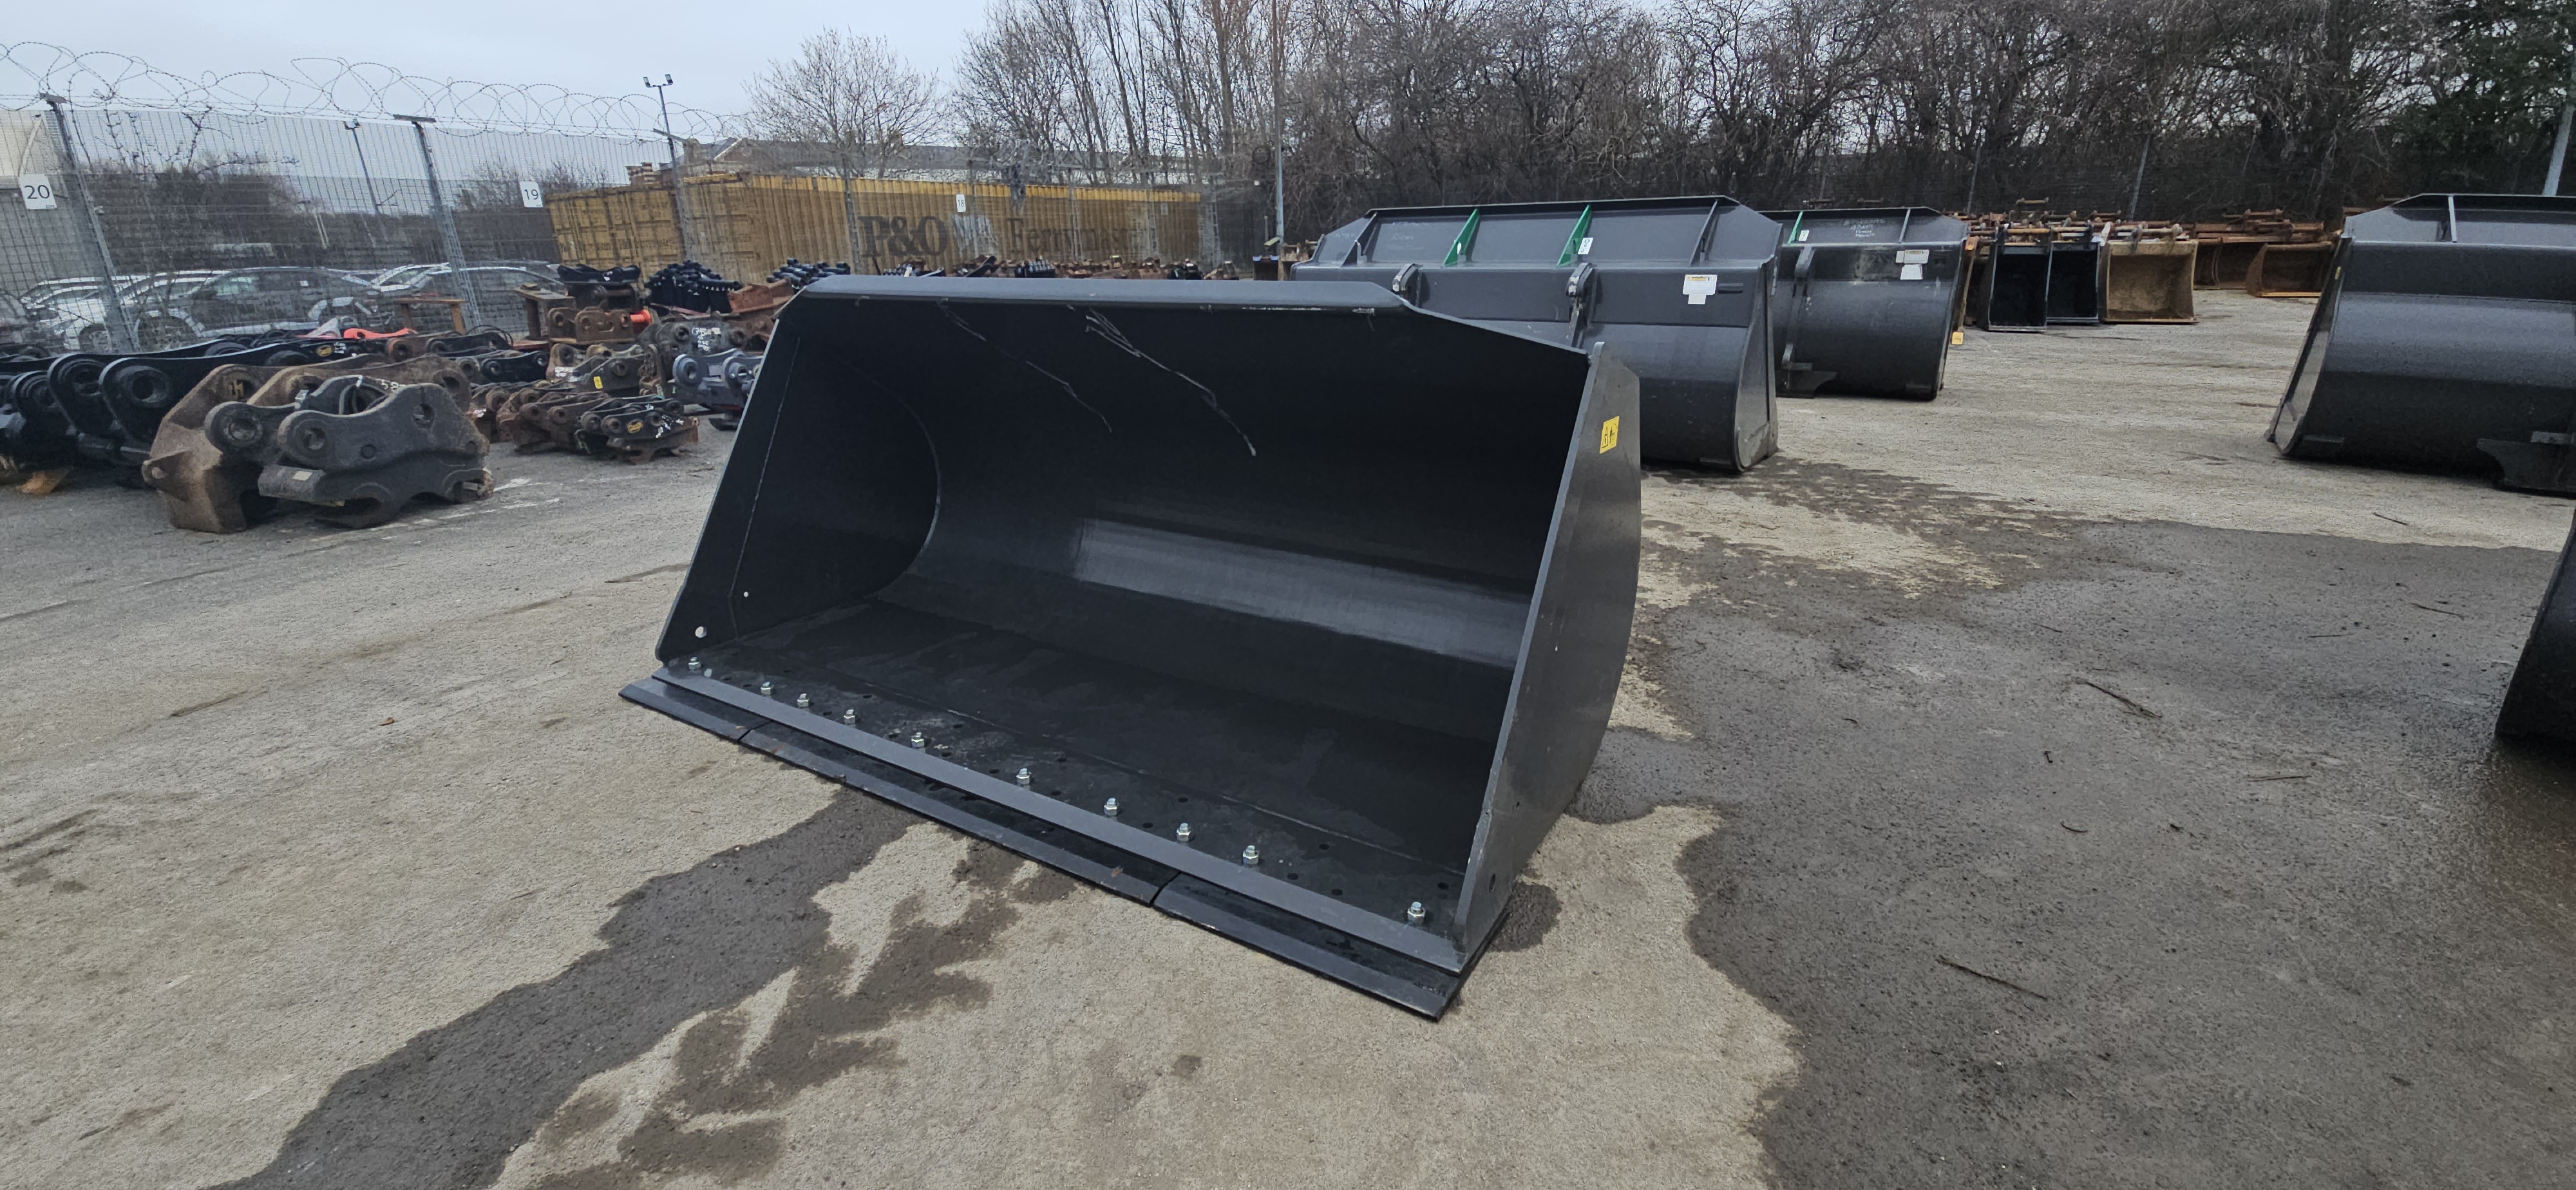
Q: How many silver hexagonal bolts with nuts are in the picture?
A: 10